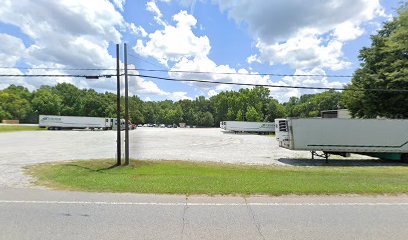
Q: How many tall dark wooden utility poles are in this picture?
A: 2